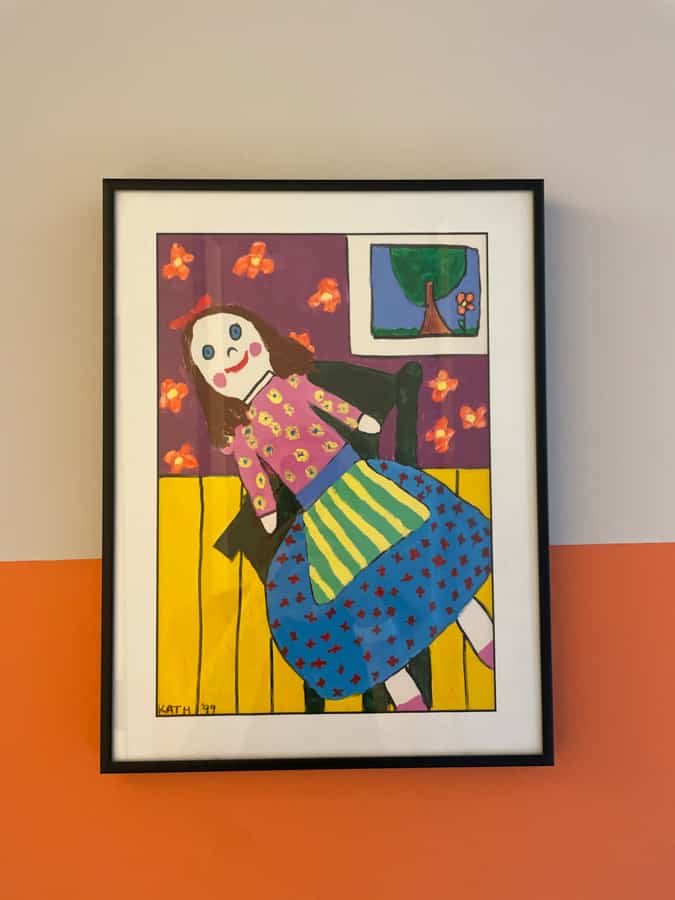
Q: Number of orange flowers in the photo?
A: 10